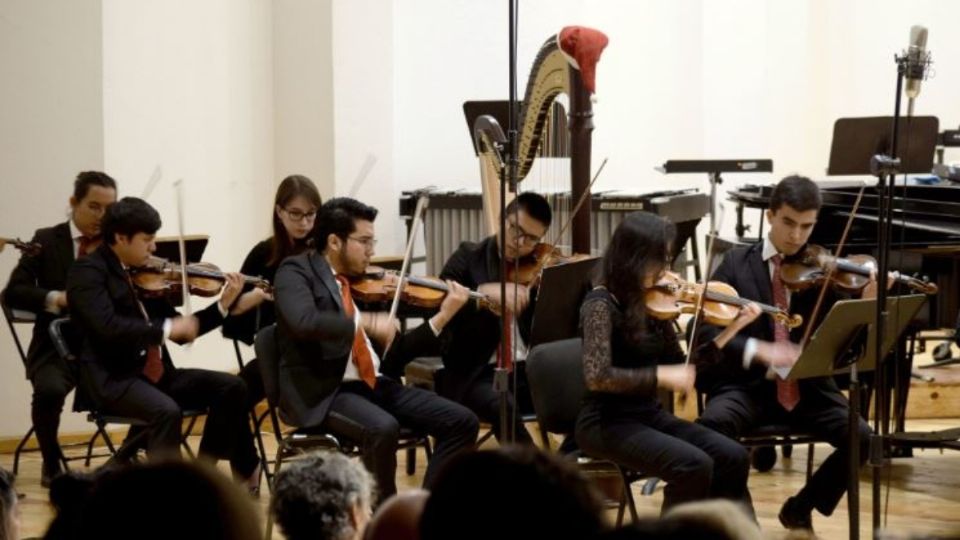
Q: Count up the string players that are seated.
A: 7